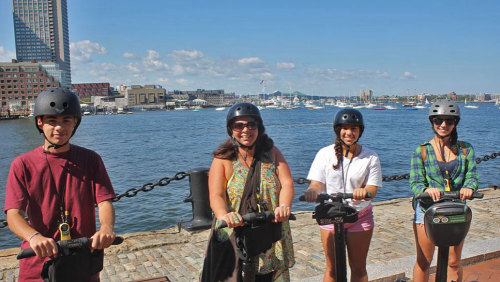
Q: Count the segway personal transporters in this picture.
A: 4